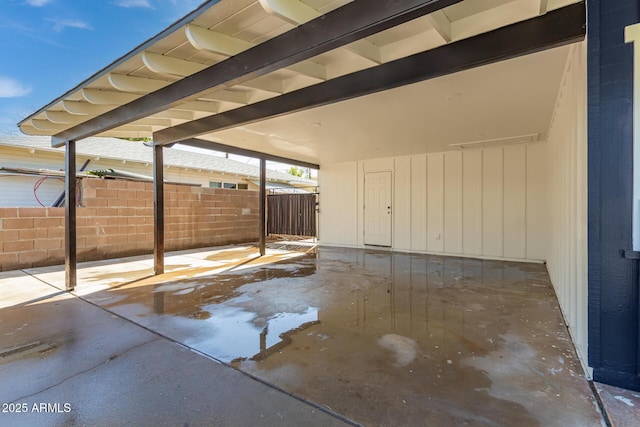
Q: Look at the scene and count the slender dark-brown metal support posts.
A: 3